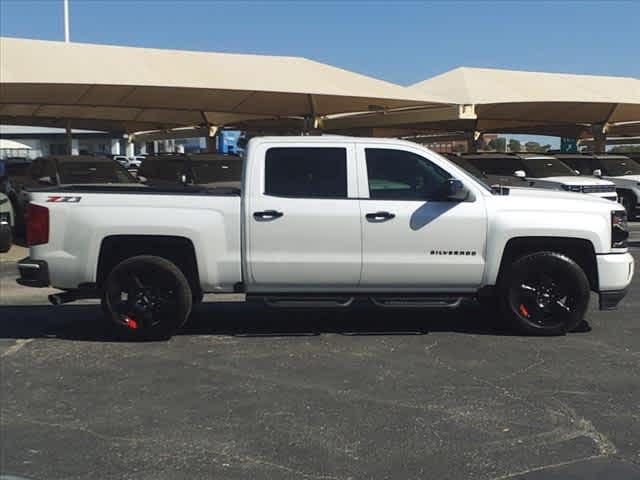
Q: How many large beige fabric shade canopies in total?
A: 2